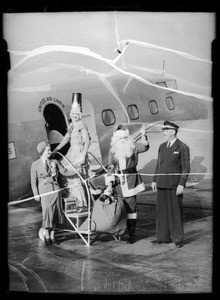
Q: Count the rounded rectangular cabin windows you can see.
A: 4